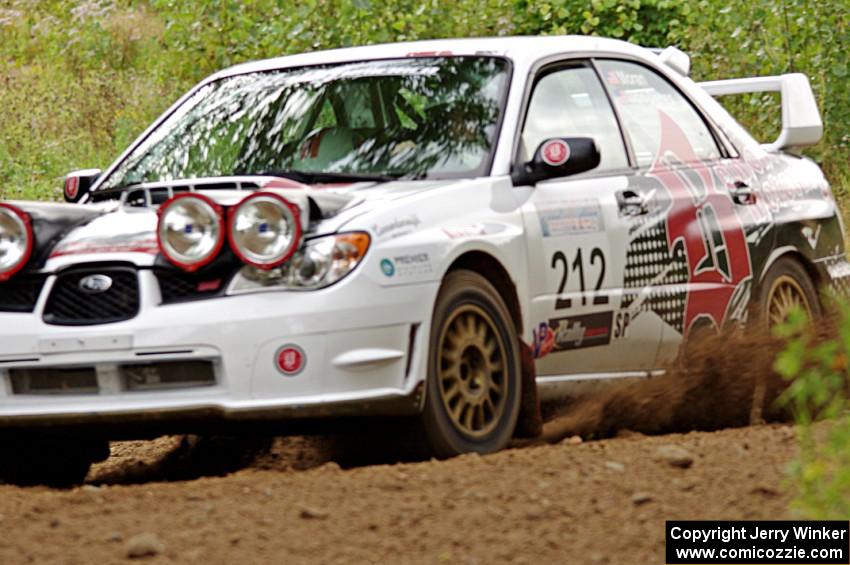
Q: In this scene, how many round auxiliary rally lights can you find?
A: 3